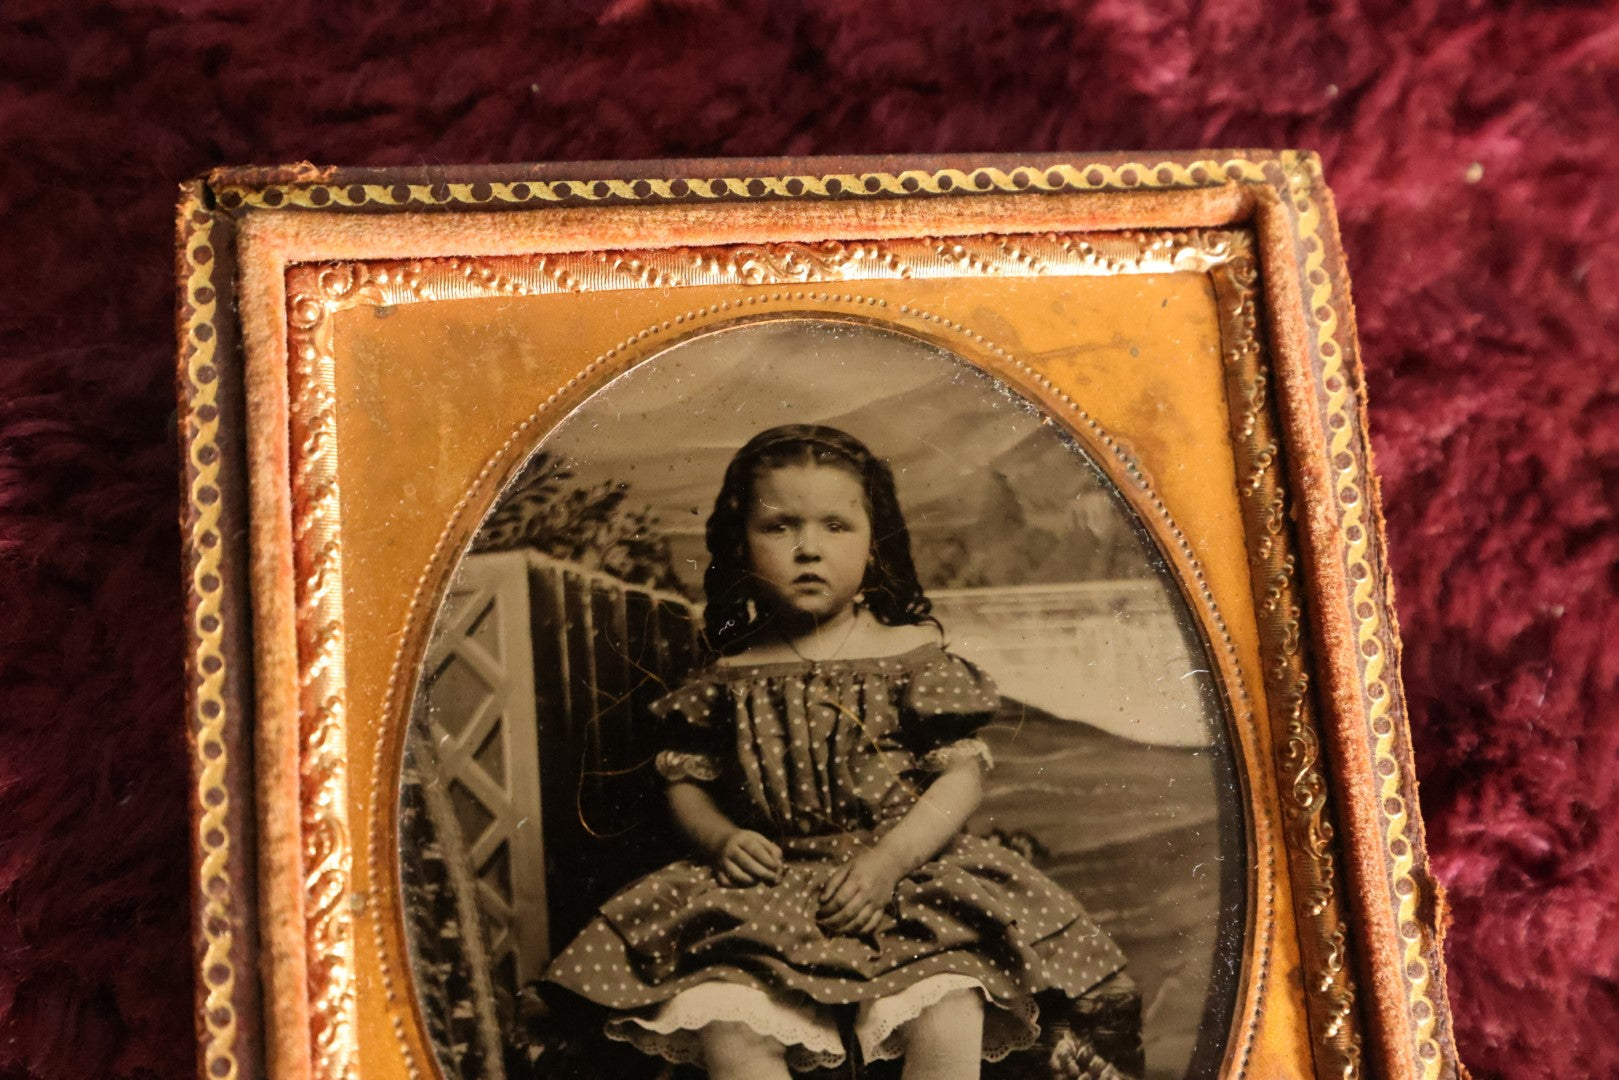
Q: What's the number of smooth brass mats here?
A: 1